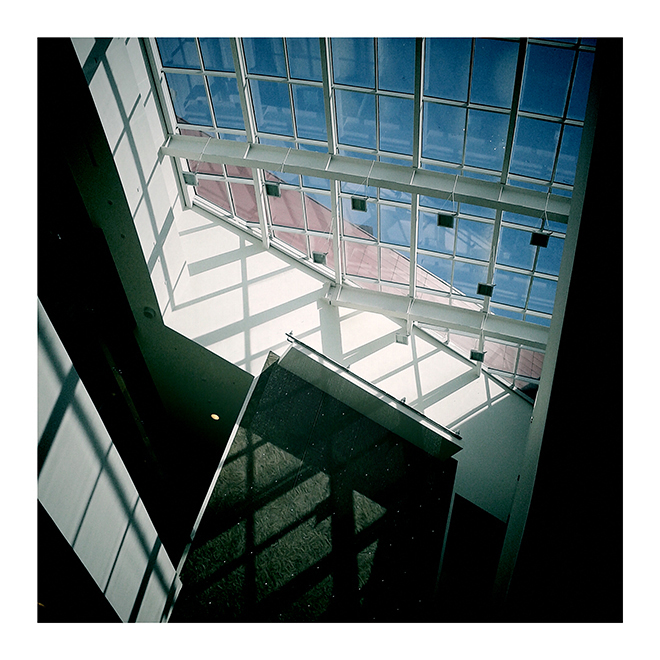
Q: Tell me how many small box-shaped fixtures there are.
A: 9